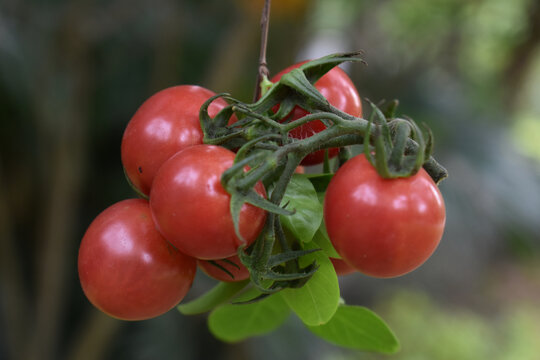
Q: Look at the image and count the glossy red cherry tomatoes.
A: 7